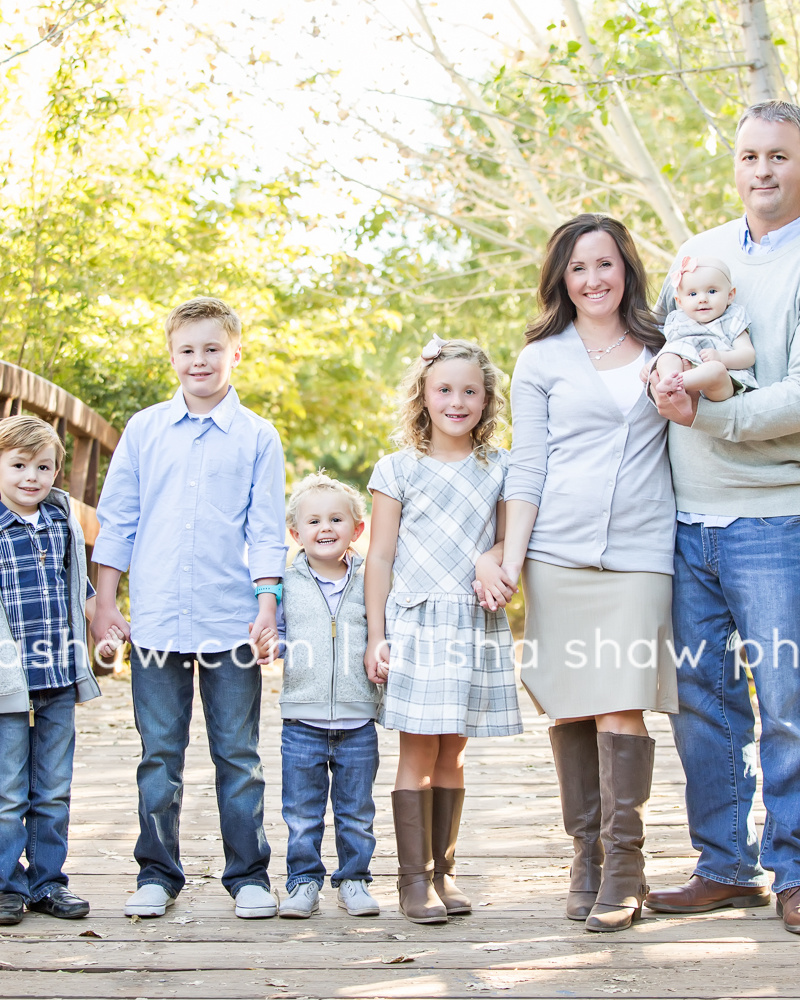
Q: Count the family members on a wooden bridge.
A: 7